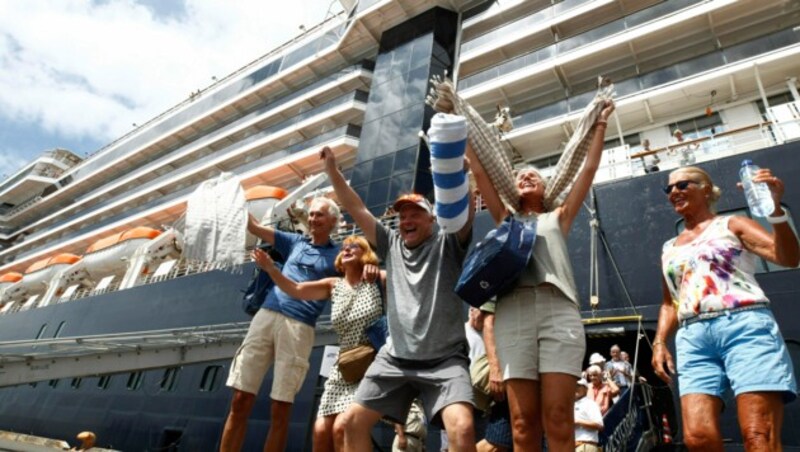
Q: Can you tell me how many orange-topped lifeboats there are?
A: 4